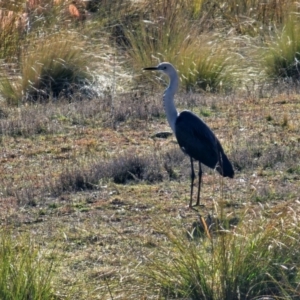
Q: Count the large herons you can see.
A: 1